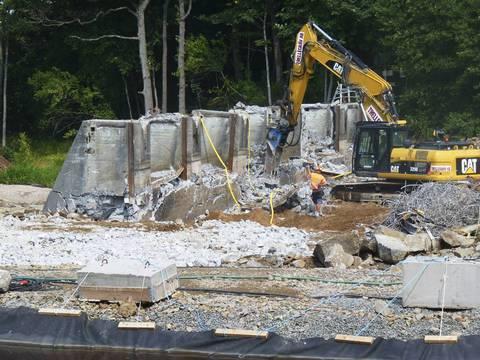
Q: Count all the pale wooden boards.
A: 5